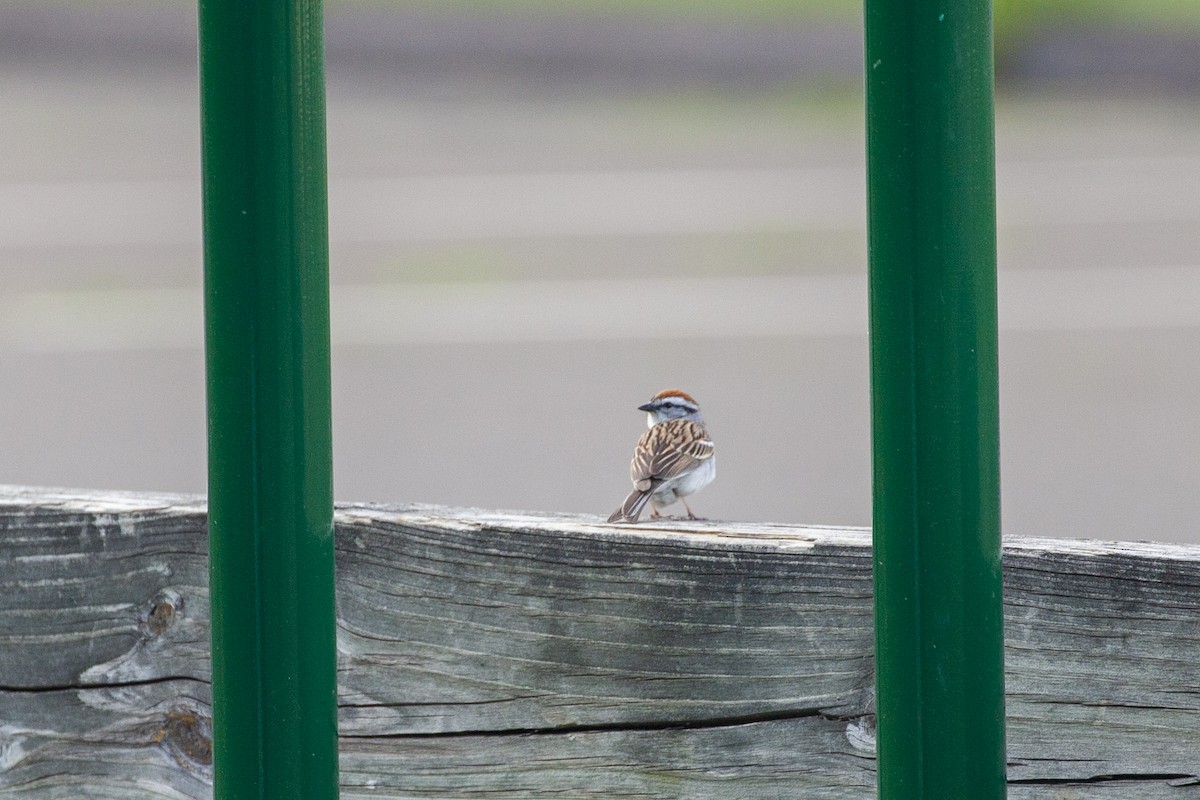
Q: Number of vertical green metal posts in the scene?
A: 2